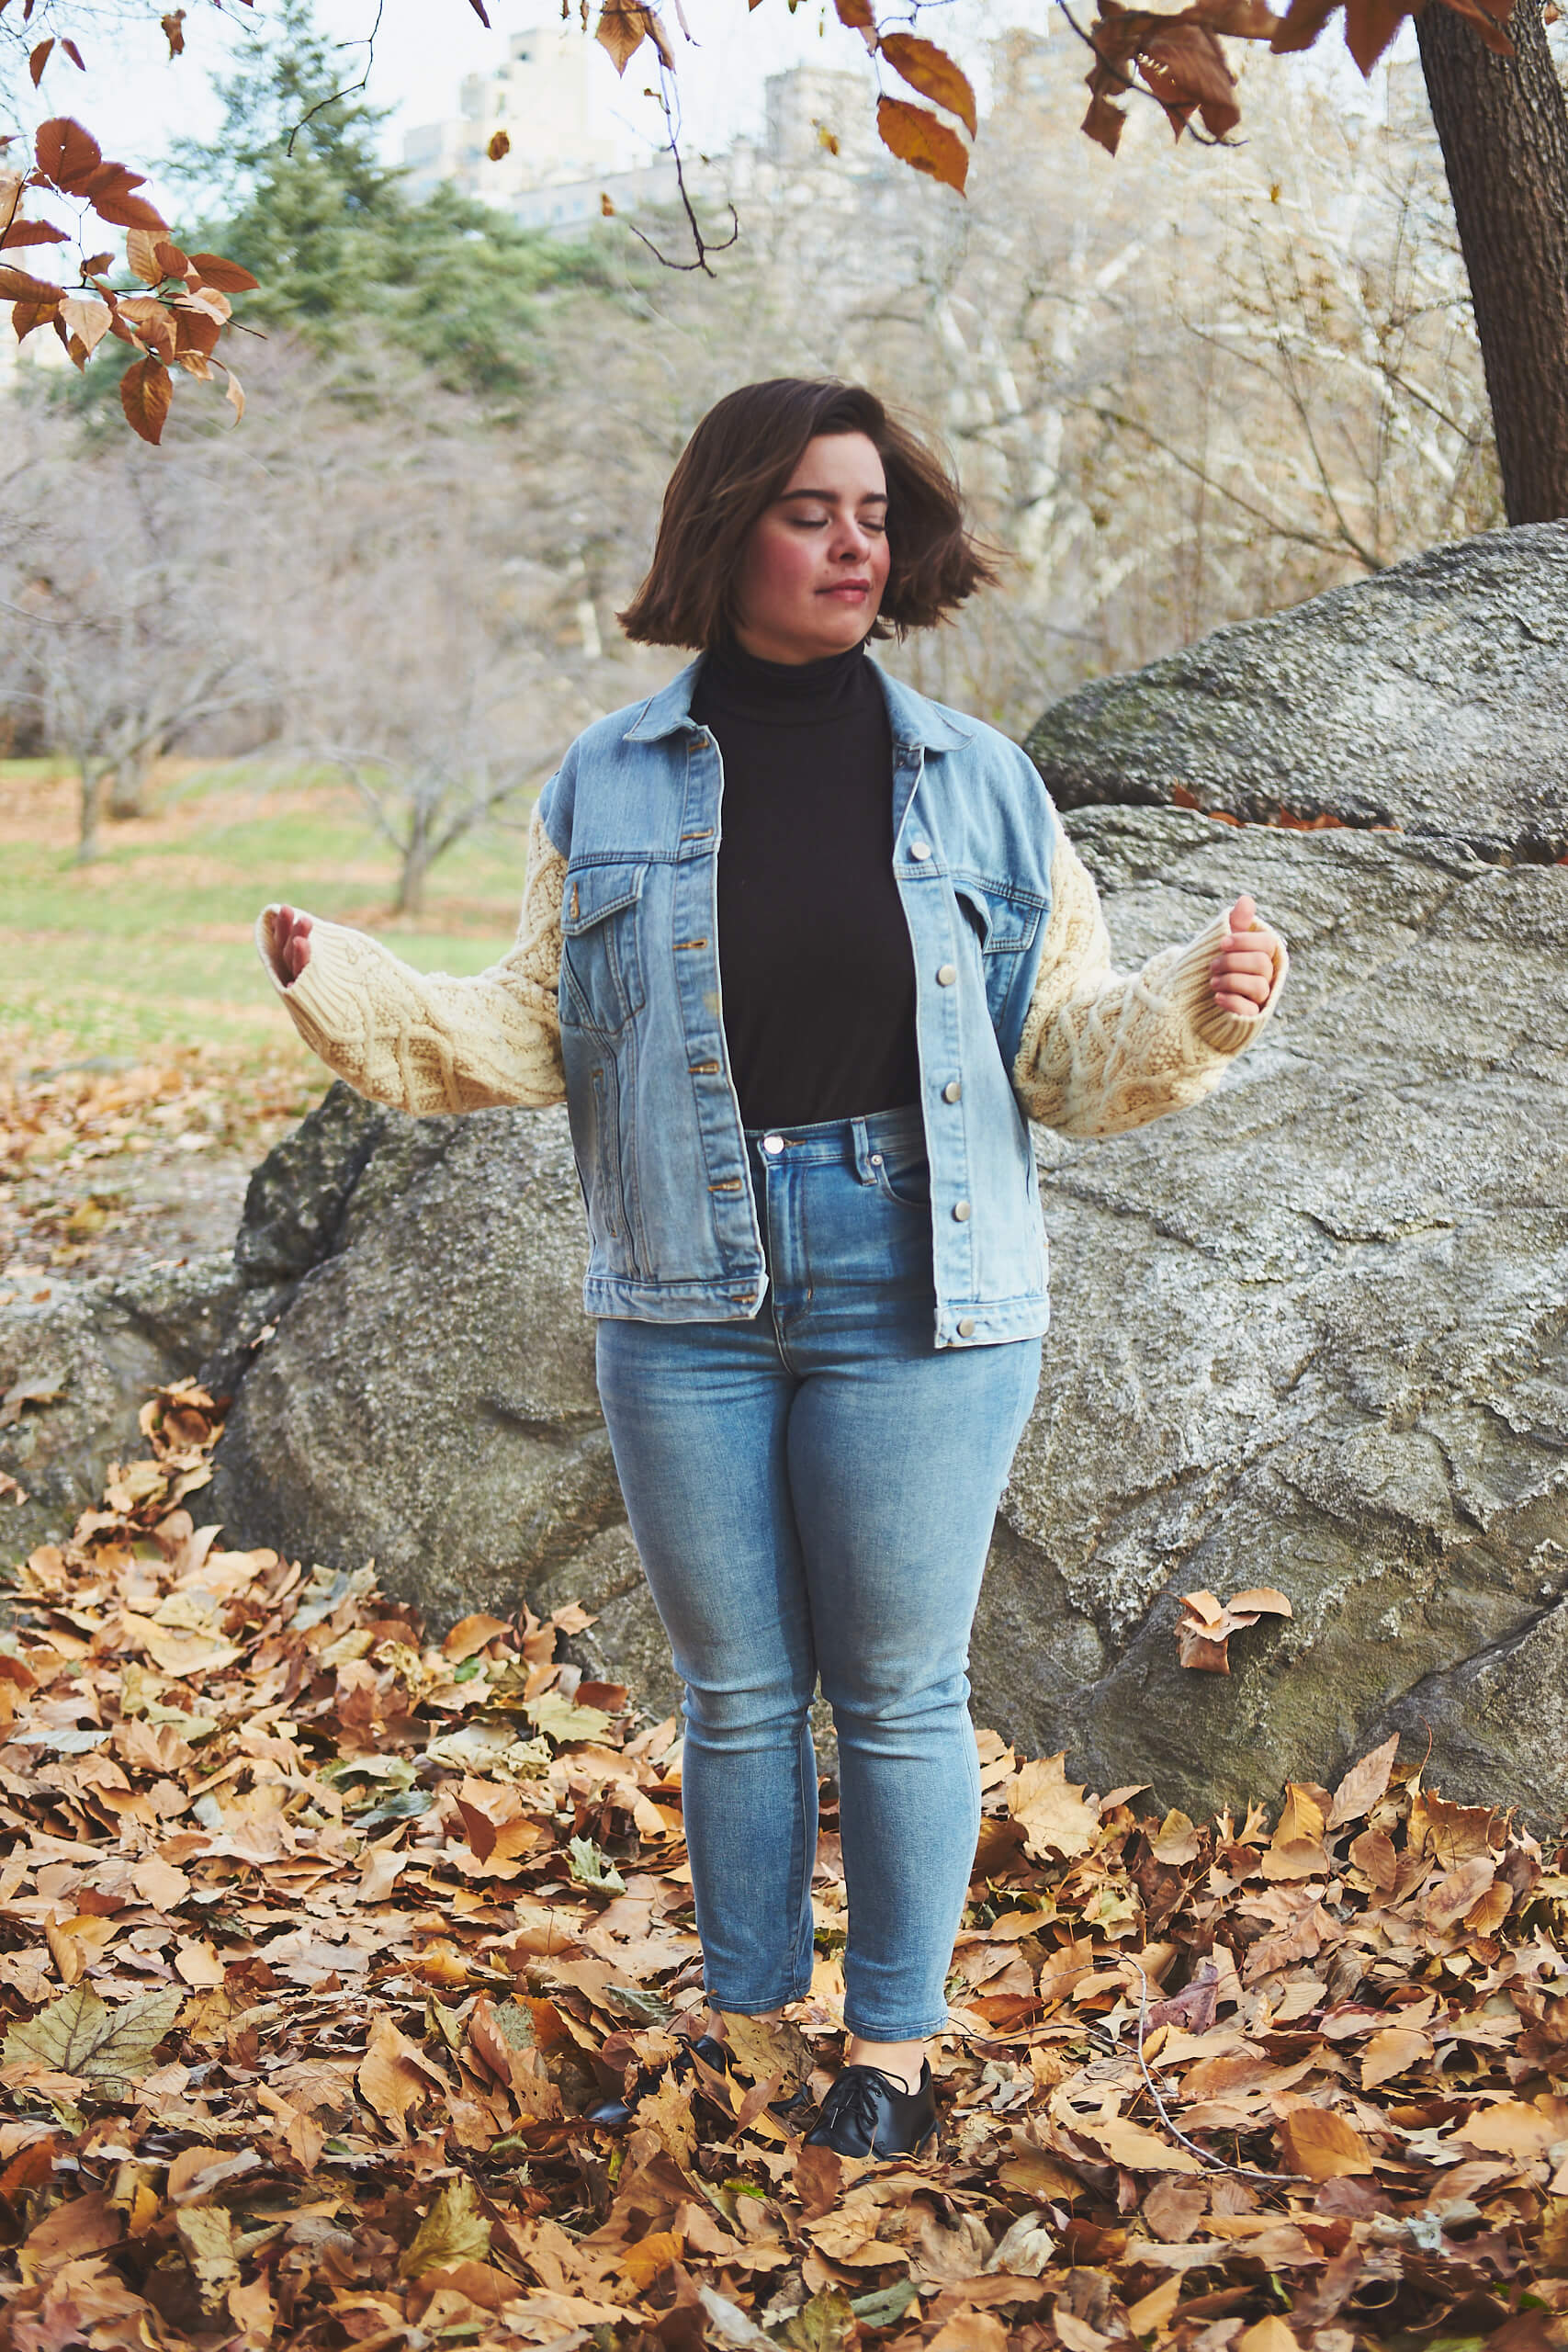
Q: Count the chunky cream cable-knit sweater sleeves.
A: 2